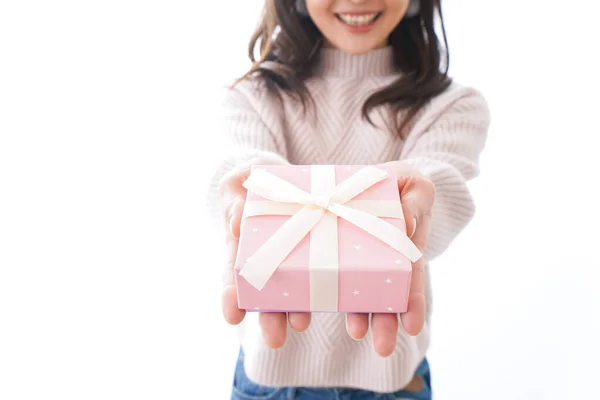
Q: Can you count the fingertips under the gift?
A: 6